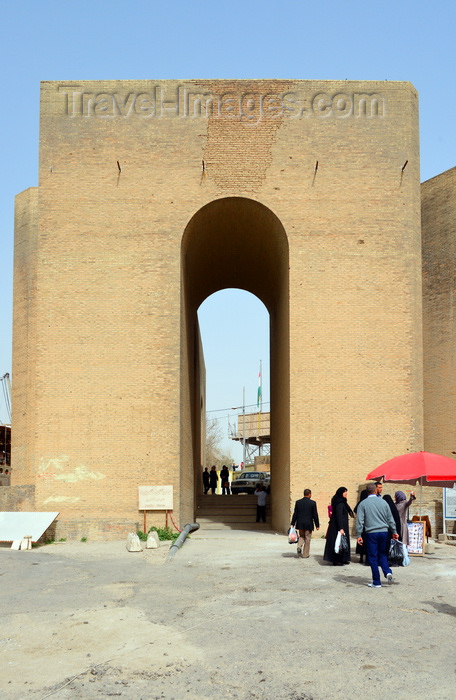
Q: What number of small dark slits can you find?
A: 4